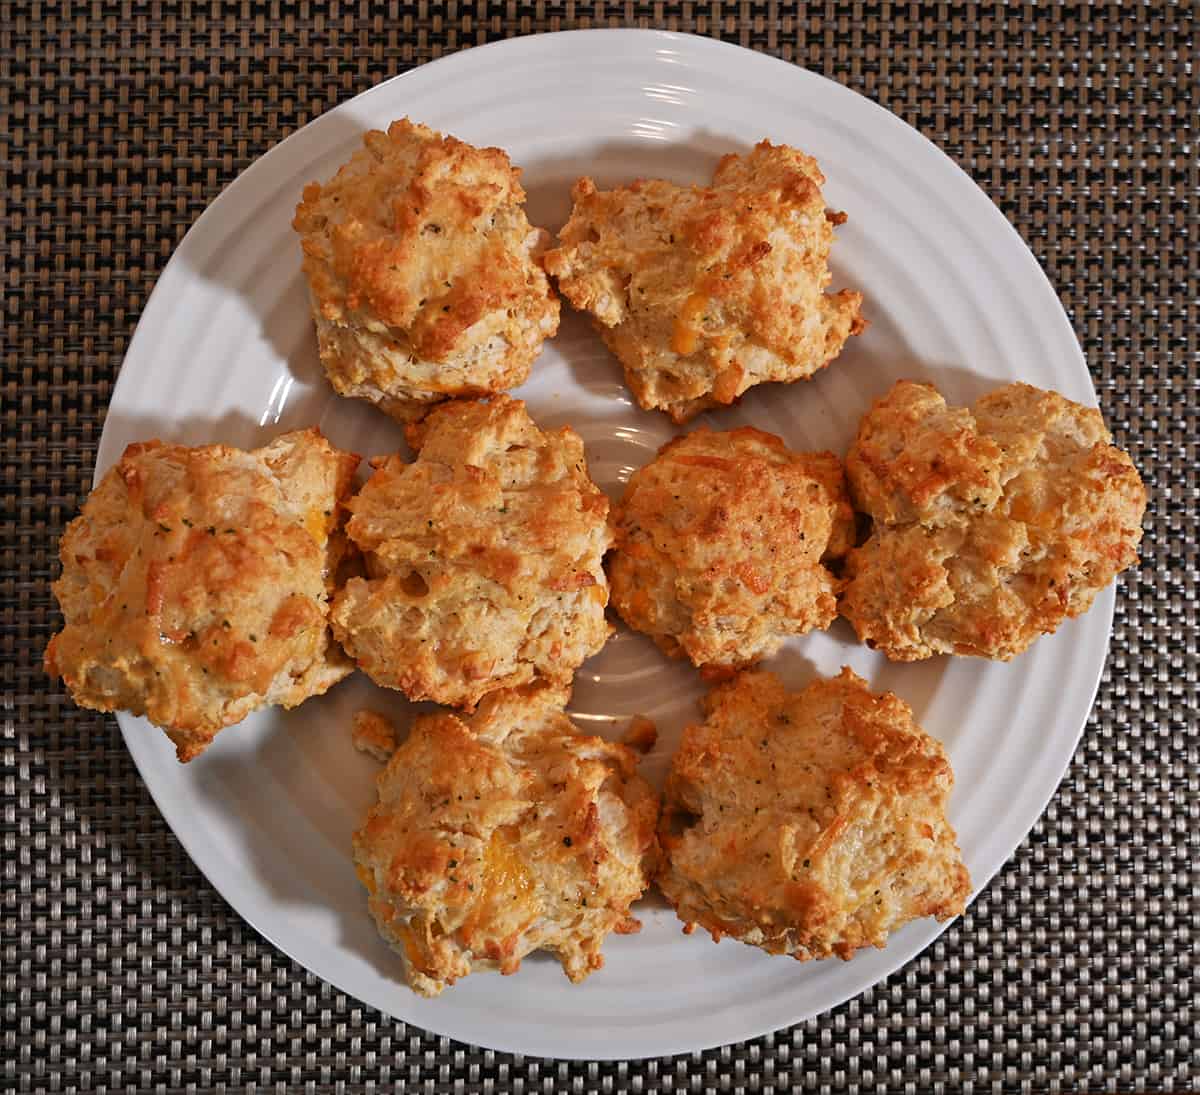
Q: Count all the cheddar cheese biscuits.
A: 8